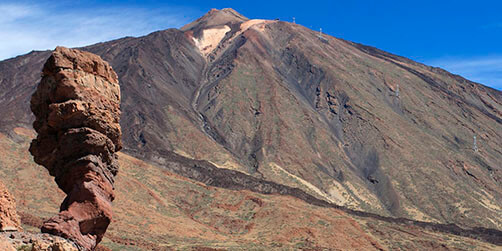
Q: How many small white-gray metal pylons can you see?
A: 4